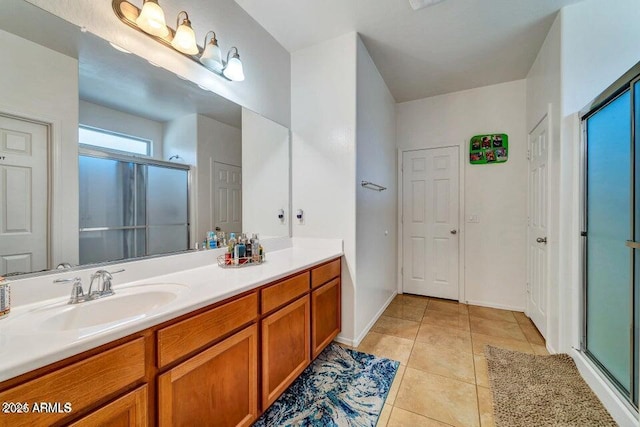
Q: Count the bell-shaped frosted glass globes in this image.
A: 4